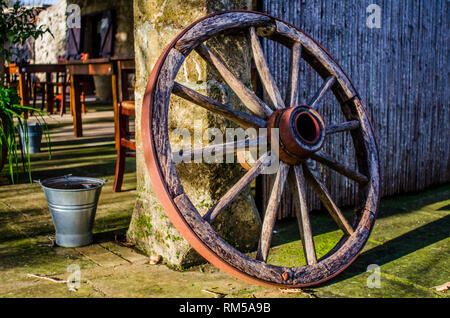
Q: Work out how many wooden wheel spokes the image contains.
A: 12